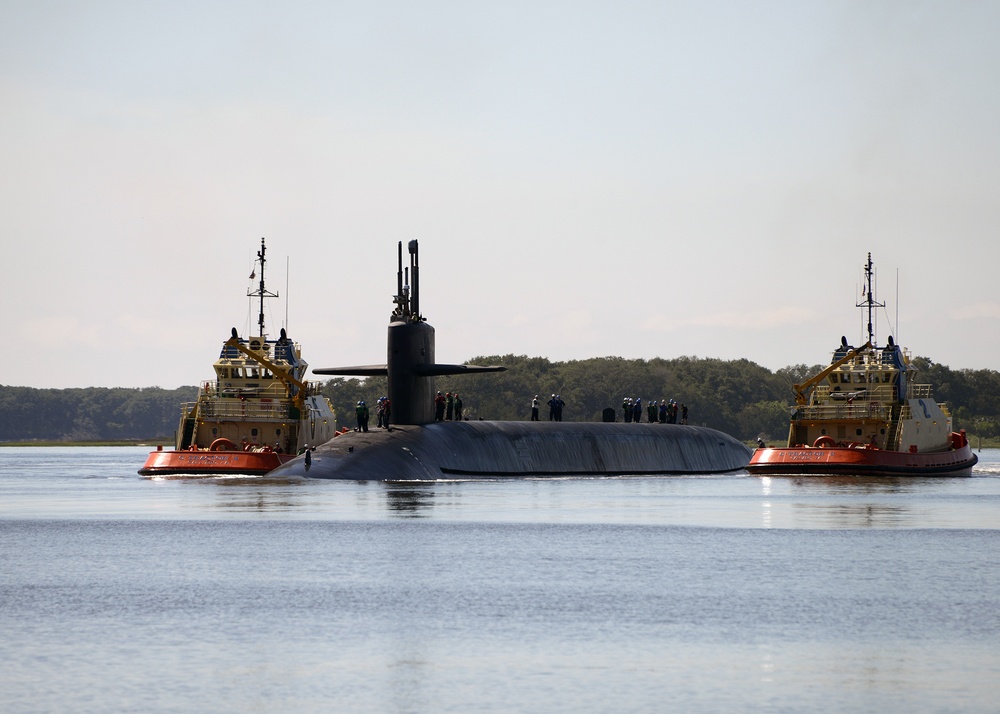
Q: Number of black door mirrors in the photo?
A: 0